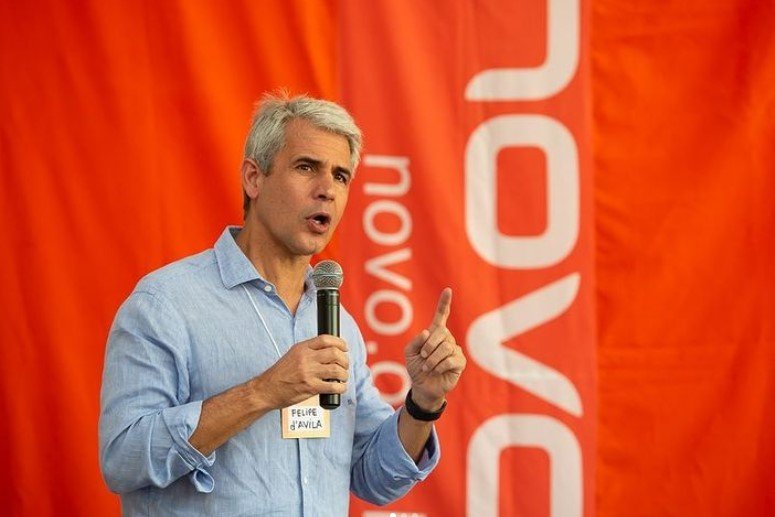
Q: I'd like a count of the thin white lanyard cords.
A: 1